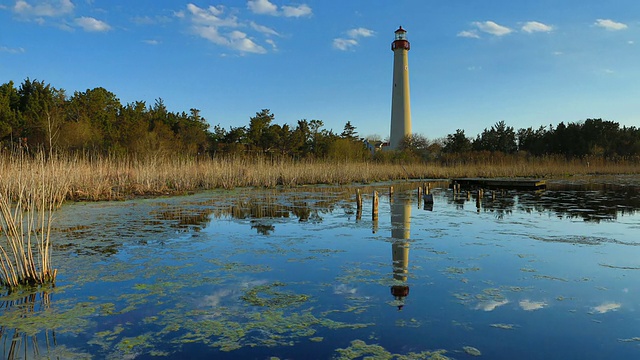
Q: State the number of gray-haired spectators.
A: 0